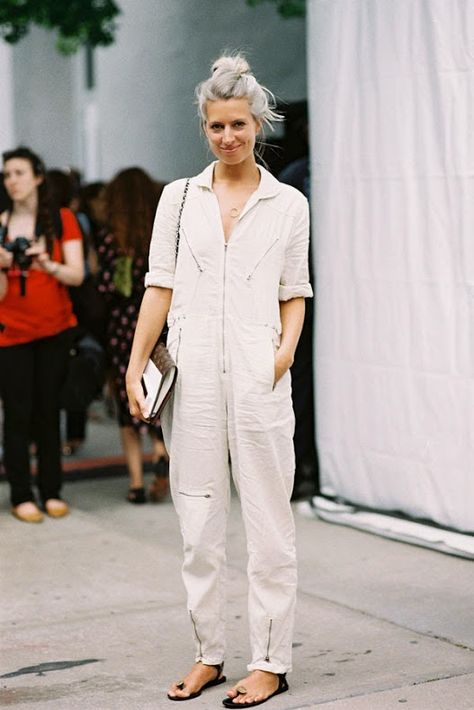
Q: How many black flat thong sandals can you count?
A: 2